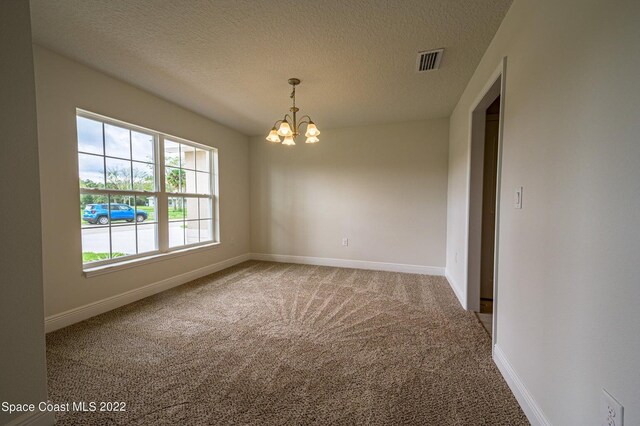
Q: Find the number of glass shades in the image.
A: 5